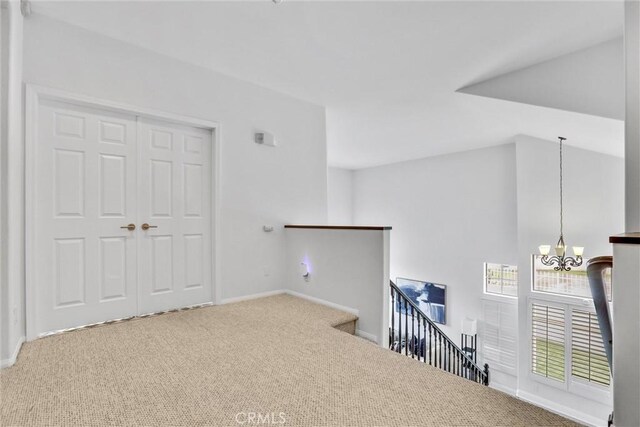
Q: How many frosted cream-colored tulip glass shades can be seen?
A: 4